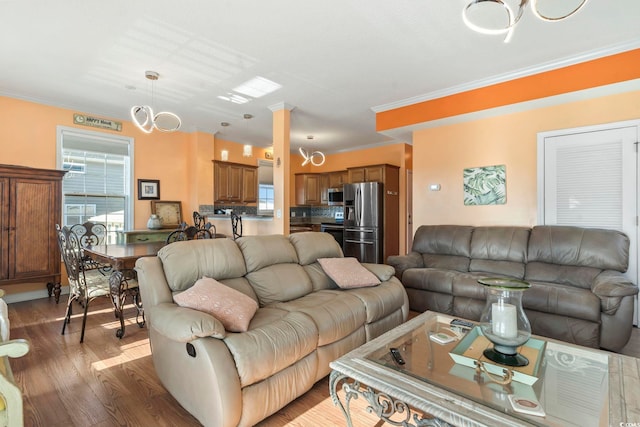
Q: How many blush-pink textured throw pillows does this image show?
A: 2